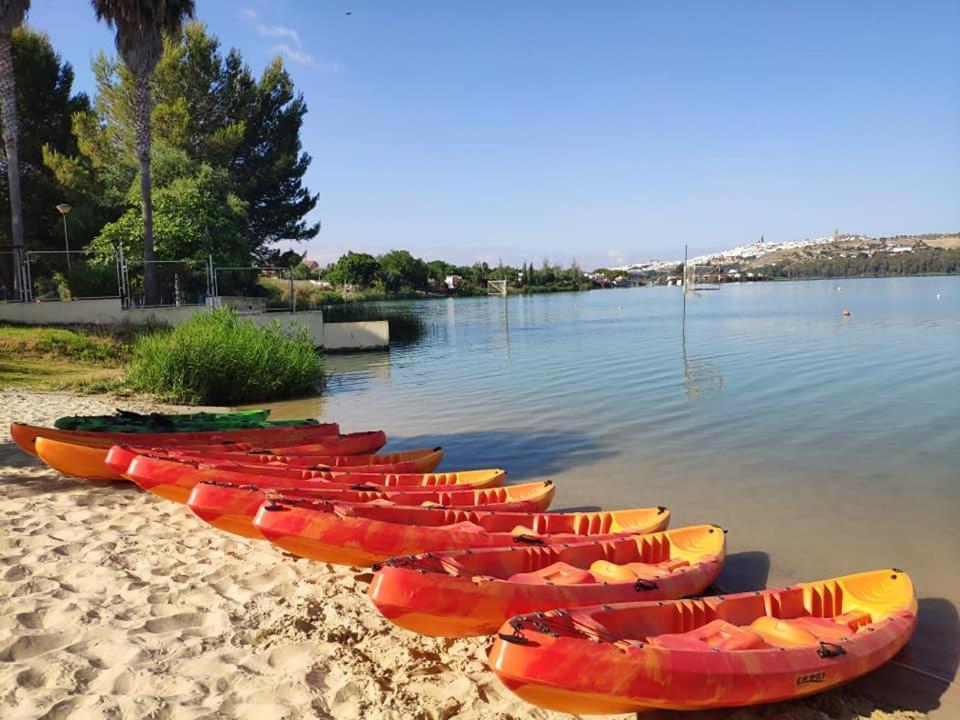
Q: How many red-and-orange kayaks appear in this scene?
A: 8